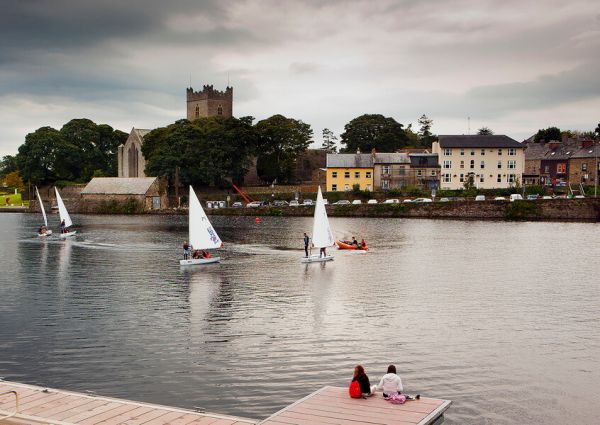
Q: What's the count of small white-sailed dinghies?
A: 4